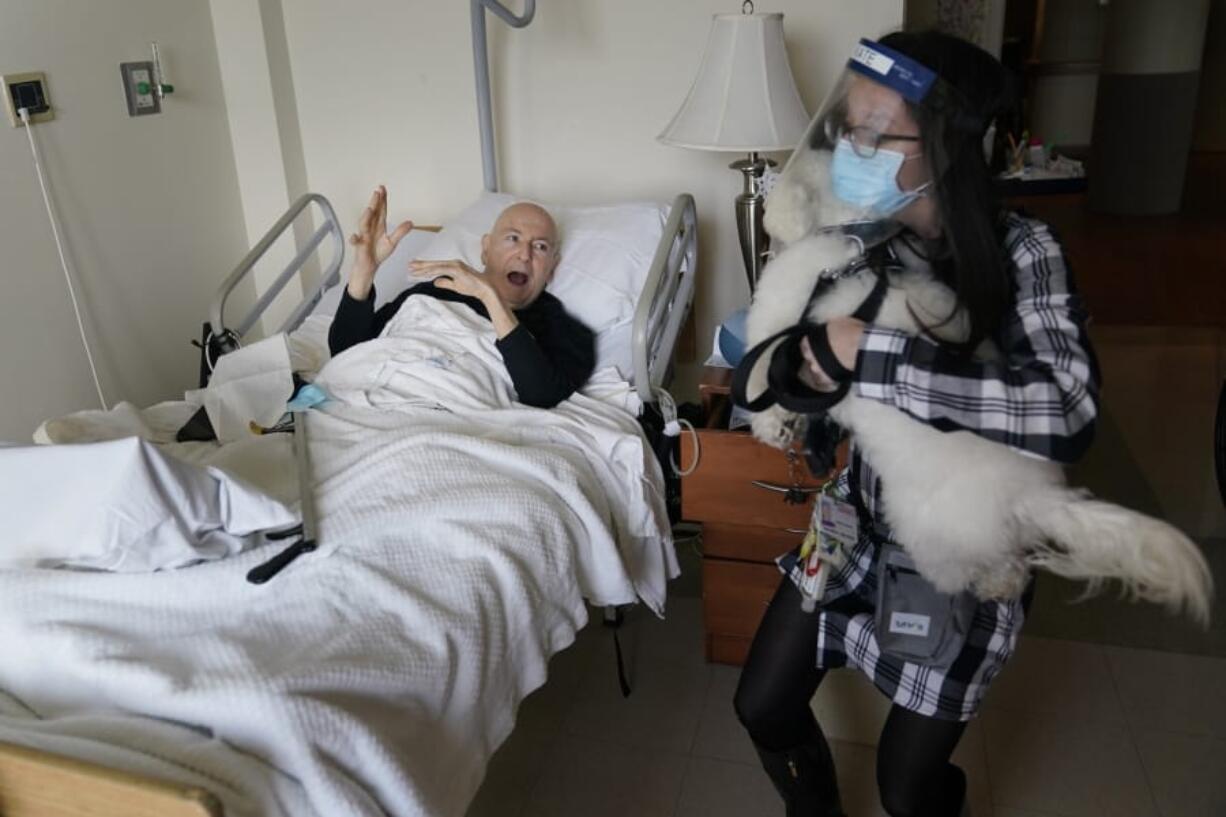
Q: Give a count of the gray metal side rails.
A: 2